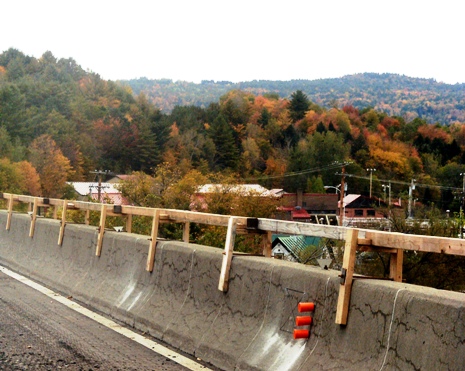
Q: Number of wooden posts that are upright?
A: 7